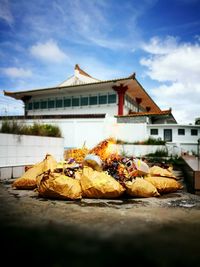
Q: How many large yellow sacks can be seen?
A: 6